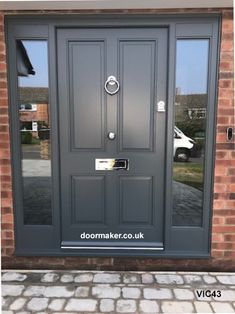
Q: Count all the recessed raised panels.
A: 4